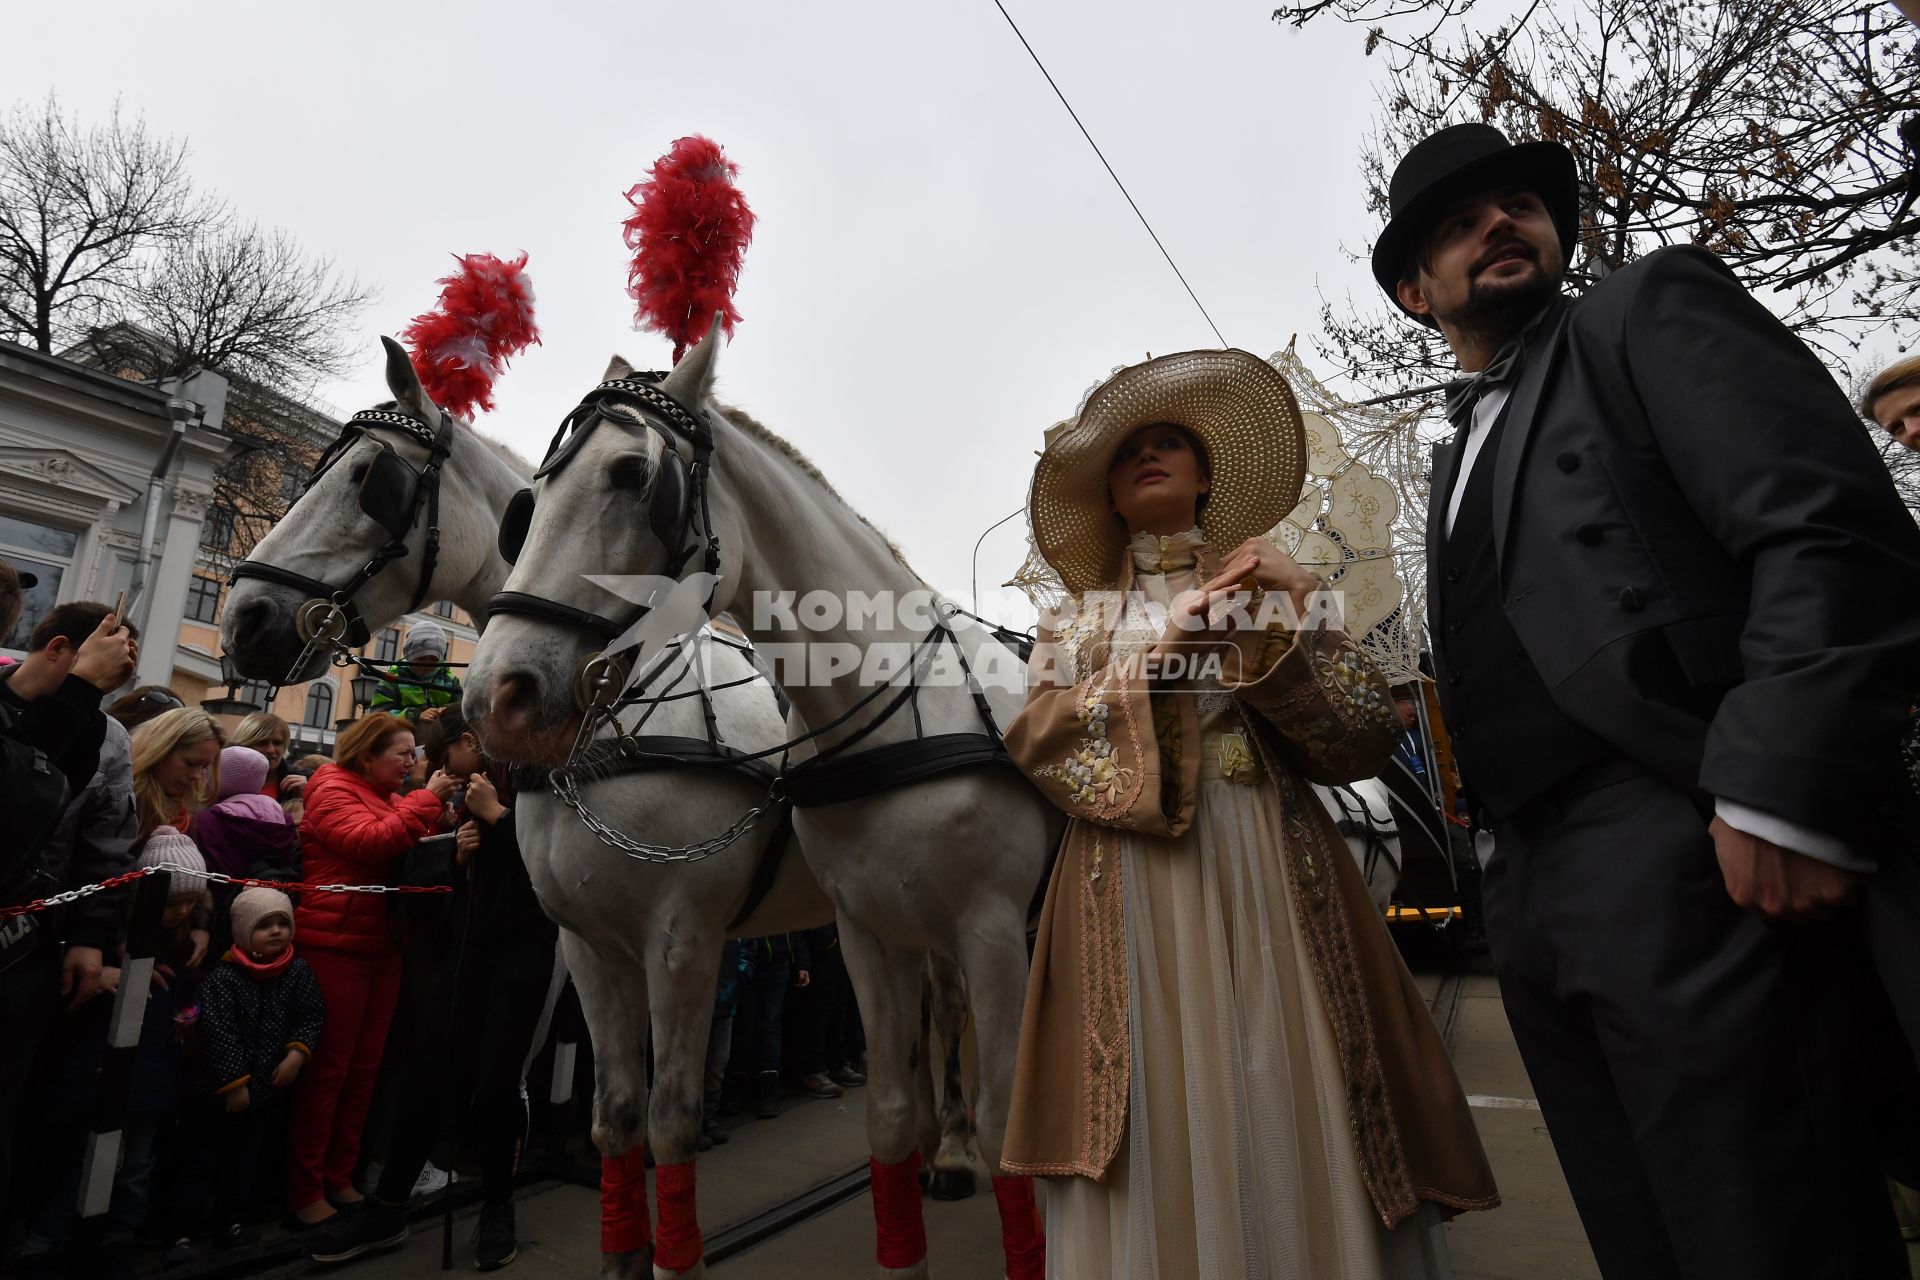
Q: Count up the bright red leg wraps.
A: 4